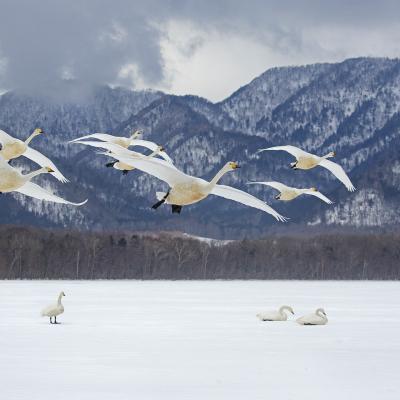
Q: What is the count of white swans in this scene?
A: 10